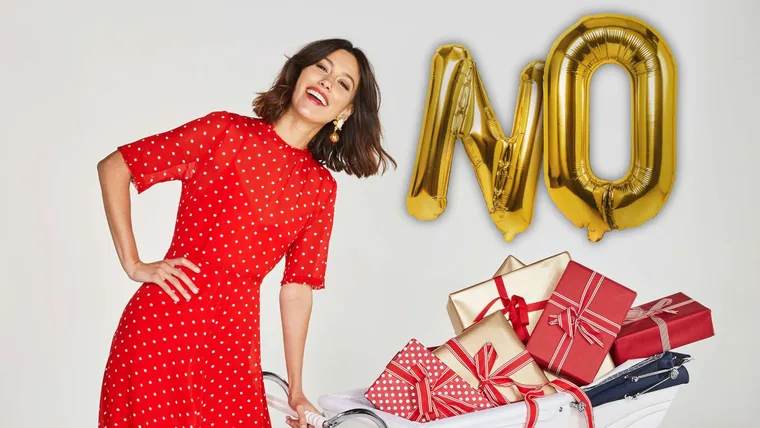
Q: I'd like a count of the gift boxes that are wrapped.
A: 6